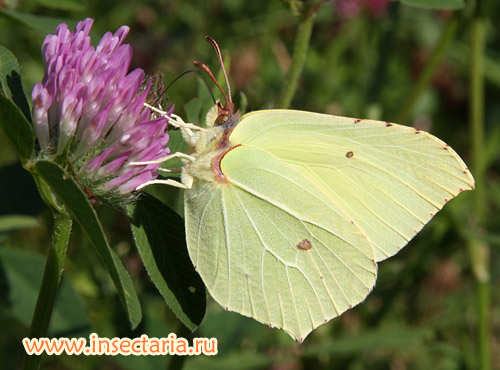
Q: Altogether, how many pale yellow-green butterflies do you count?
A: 1